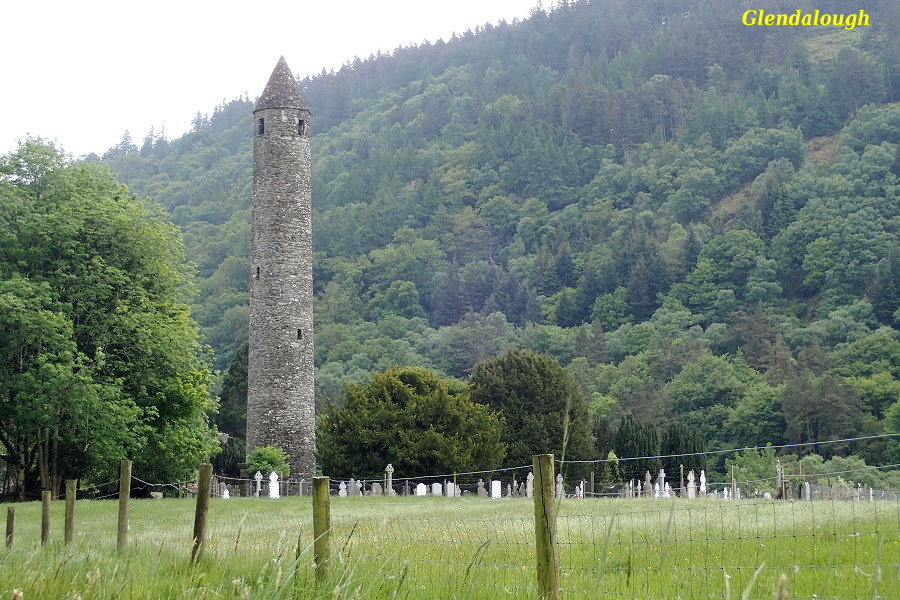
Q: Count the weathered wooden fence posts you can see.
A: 7